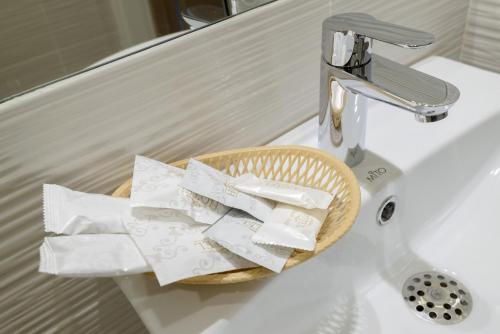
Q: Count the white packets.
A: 8